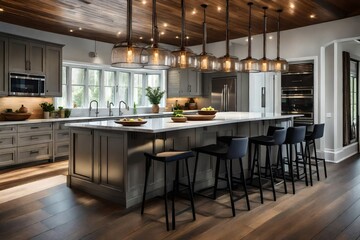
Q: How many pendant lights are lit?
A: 8